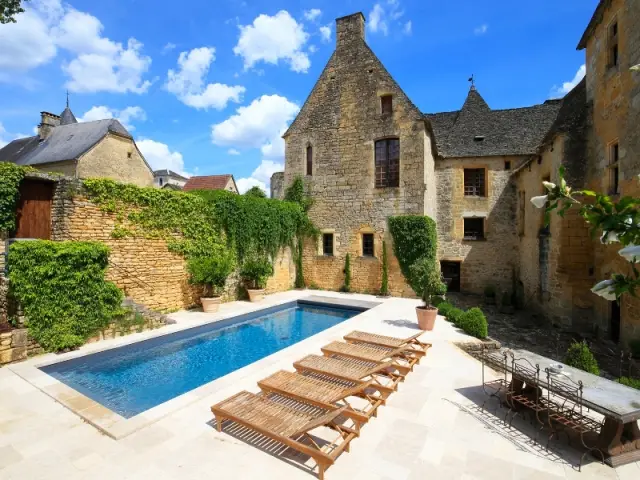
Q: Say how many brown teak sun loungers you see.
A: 5